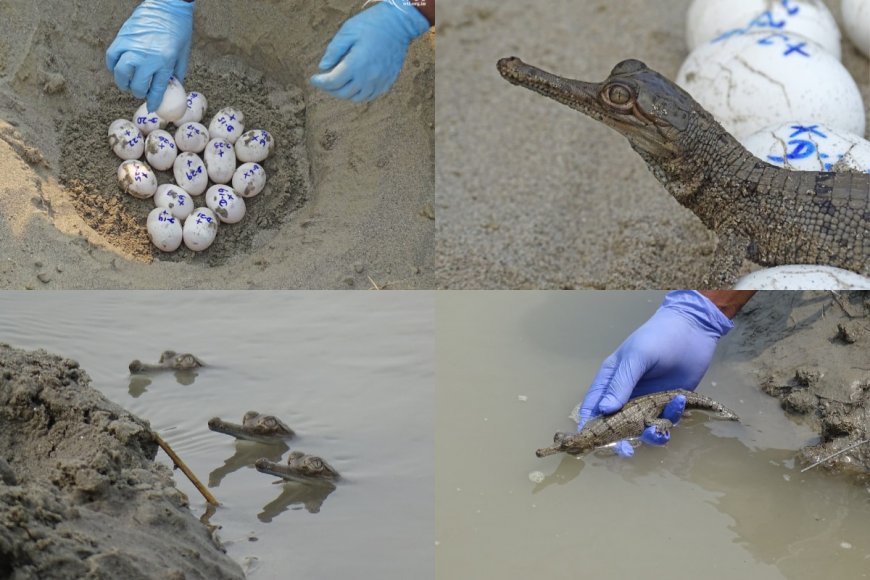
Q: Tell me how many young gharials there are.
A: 5